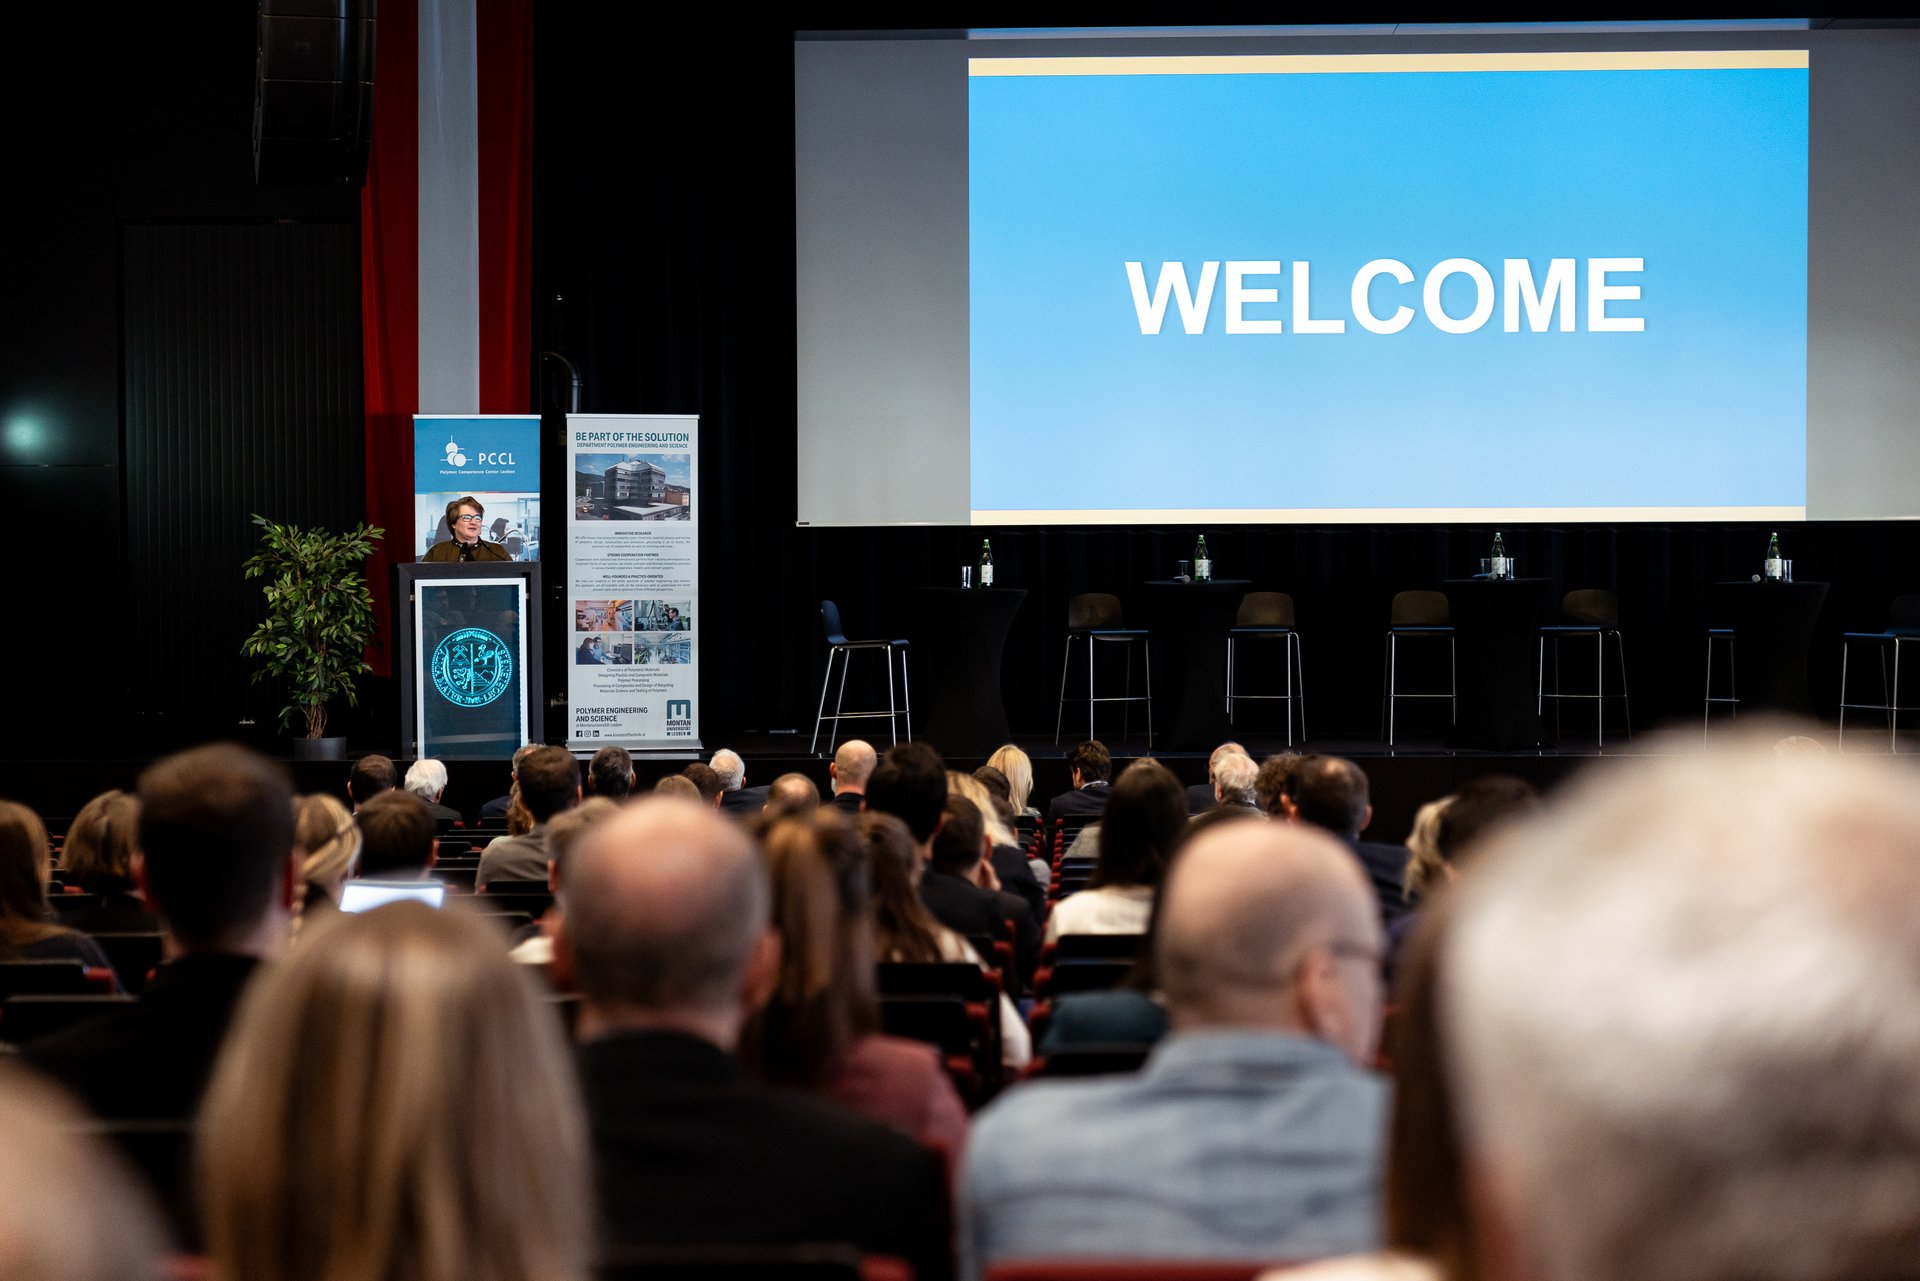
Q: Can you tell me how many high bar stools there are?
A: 7